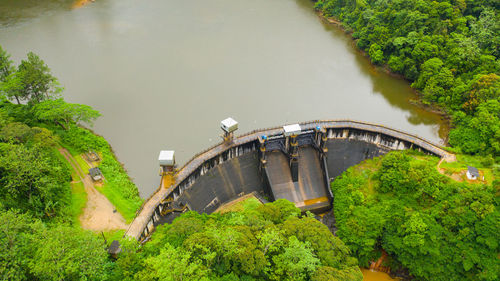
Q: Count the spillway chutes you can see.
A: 2